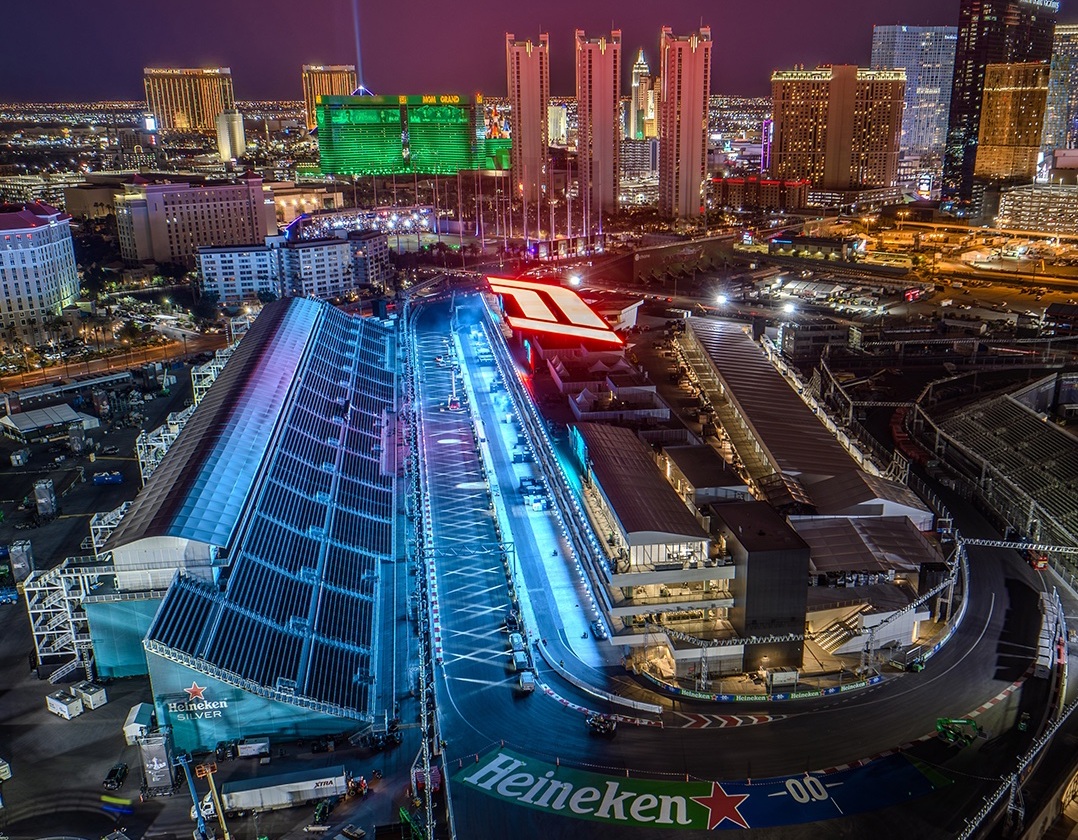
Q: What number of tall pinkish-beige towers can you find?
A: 3